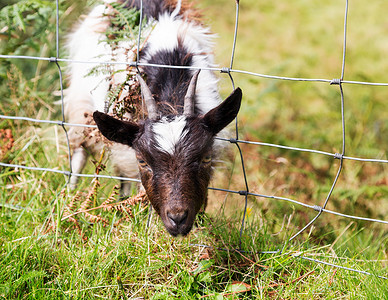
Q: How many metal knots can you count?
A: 10